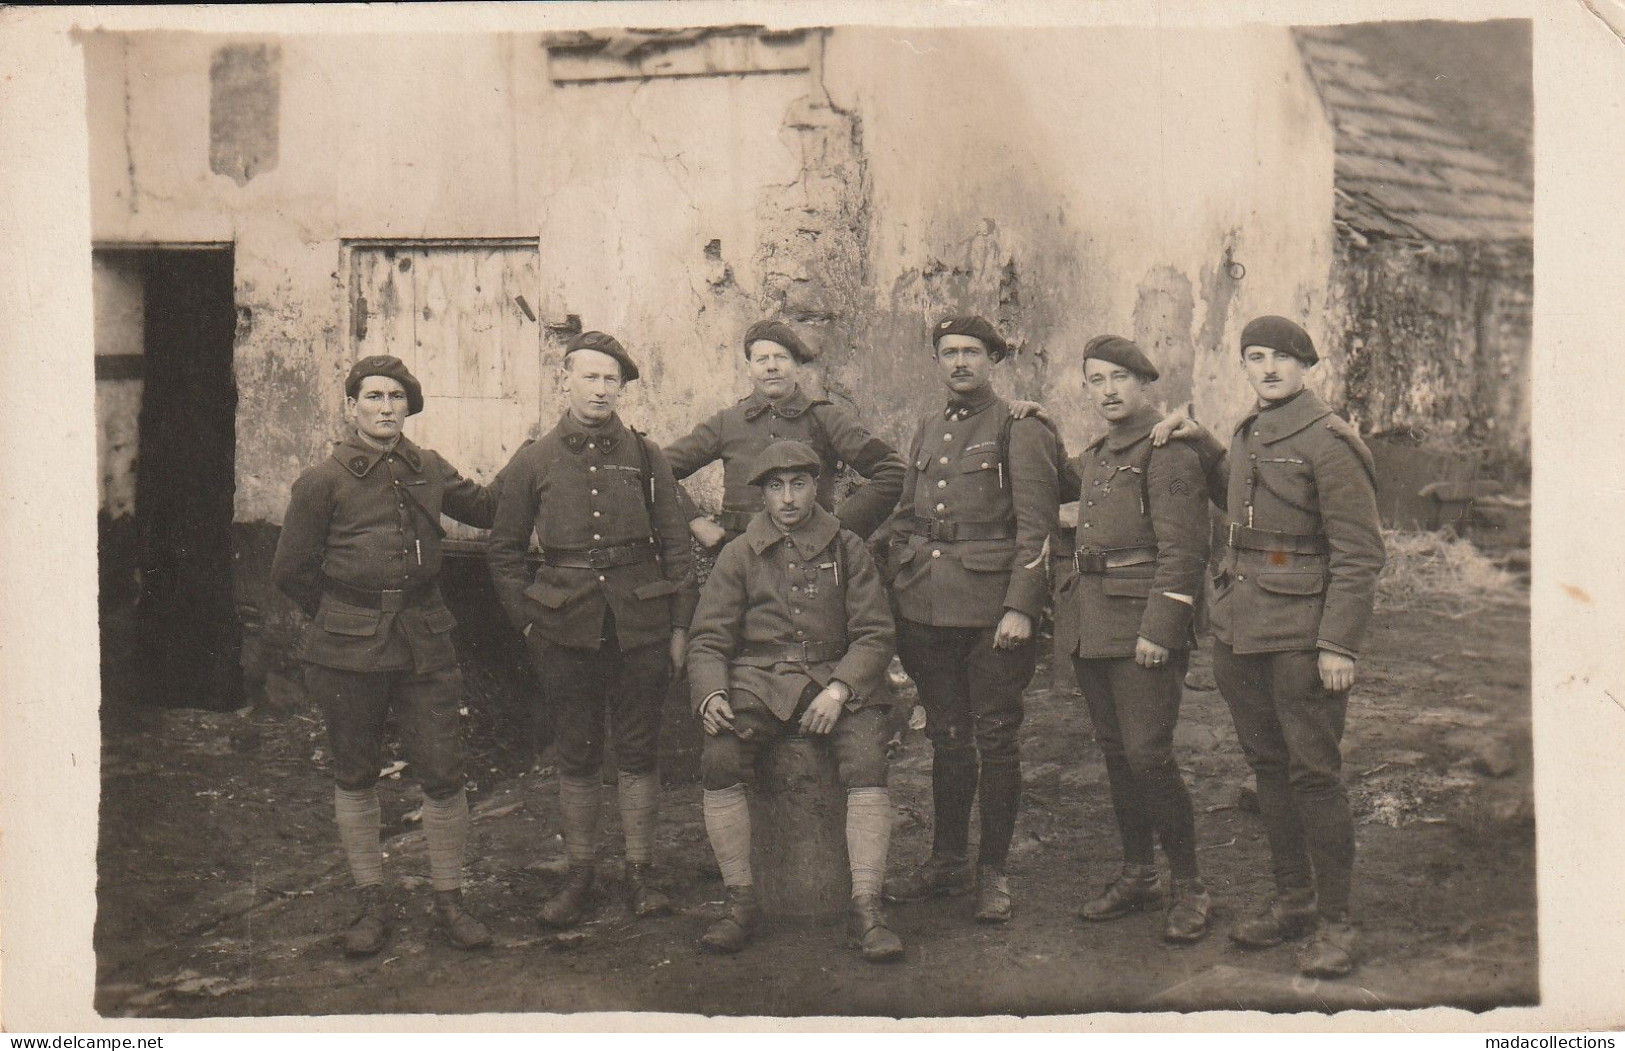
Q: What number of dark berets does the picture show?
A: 7